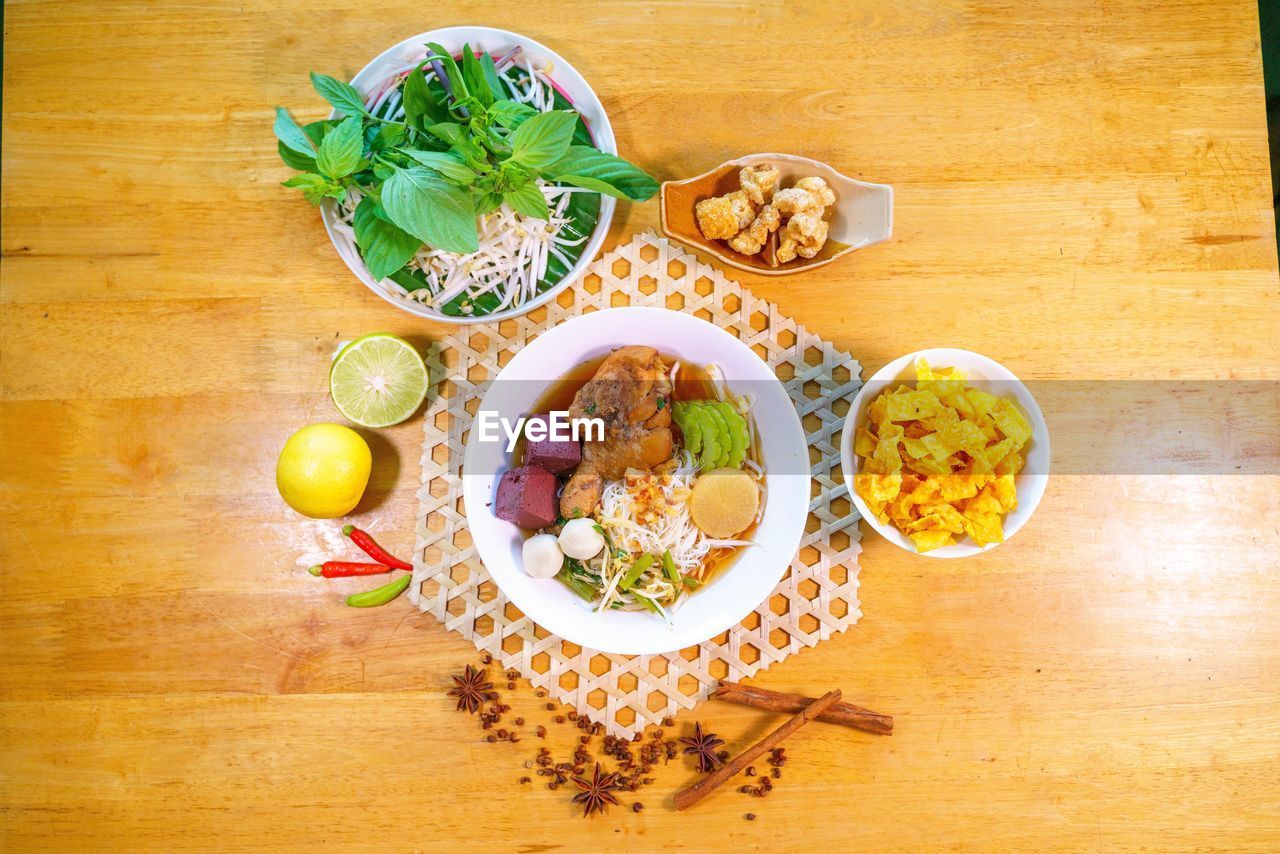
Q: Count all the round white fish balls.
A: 2